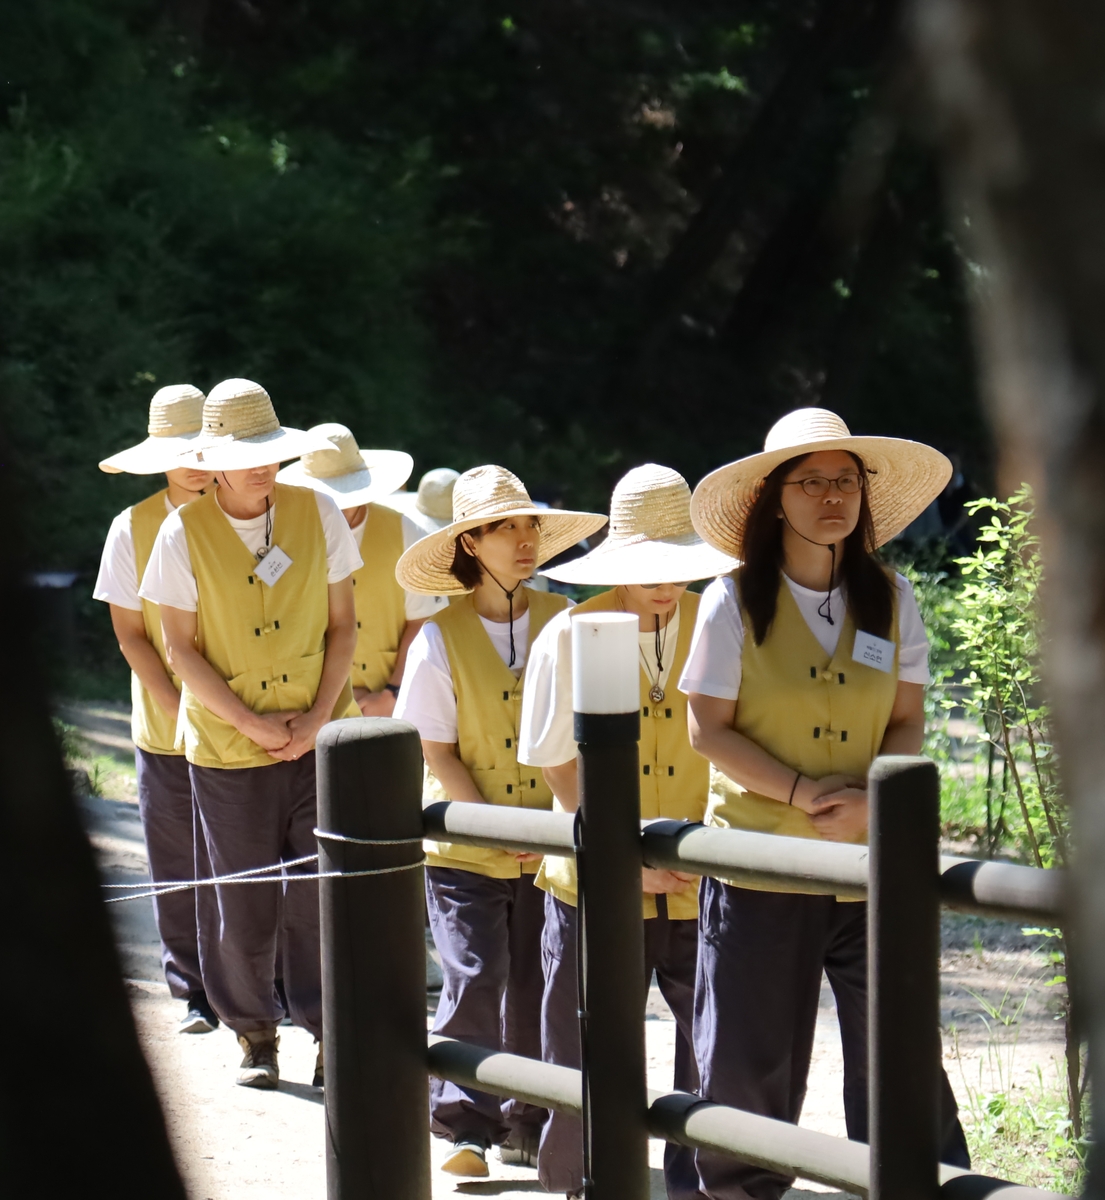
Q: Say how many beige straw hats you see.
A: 7